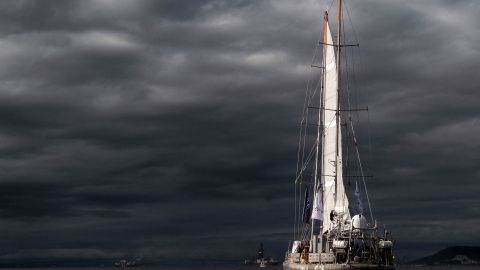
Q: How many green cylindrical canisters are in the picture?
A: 0